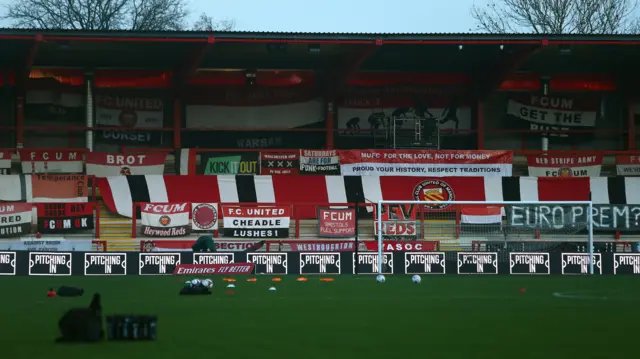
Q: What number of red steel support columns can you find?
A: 5